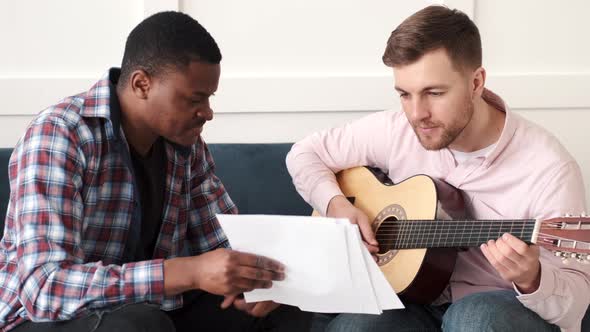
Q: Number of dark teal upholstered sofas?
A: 1